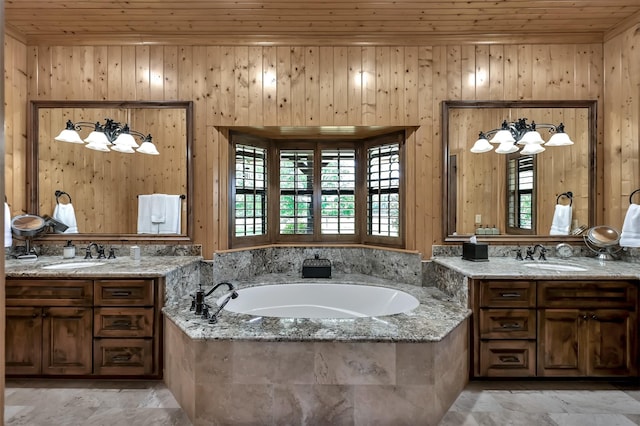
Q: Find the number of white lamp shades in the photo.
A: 12